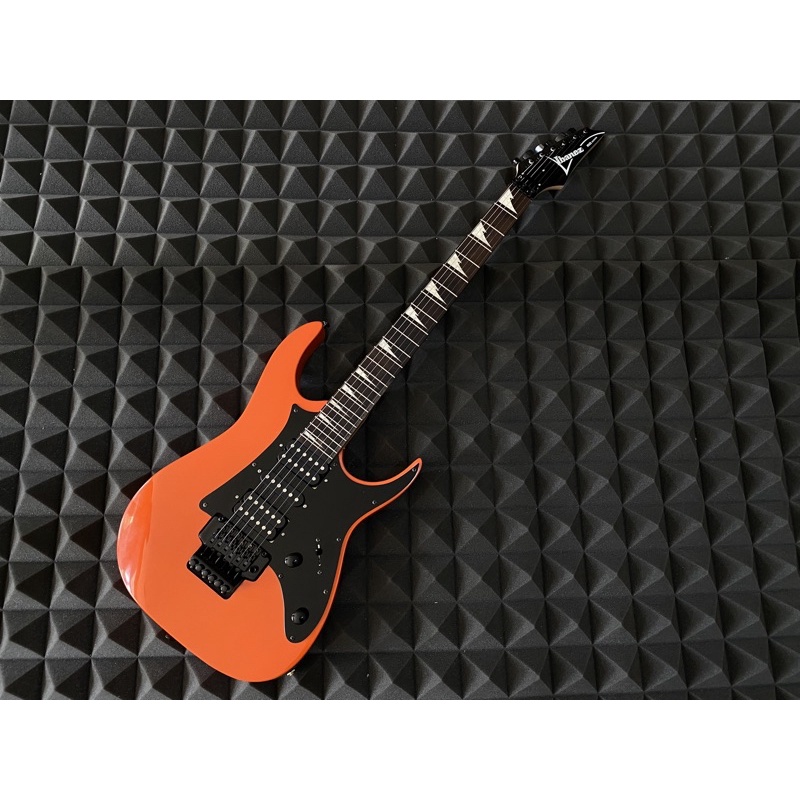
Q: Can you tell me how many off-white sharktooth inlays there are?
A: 11